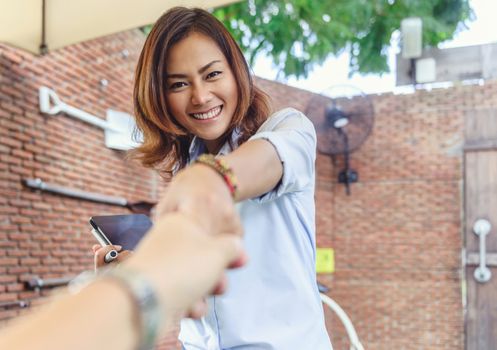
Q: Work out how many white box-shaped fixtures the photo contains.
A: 2